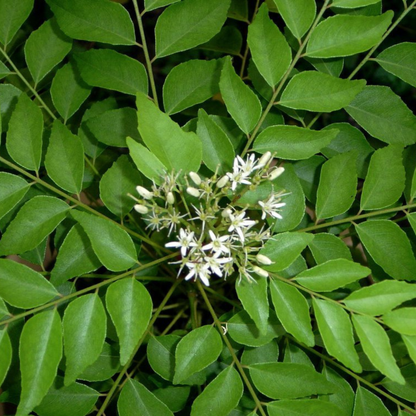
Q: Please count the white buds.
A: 11